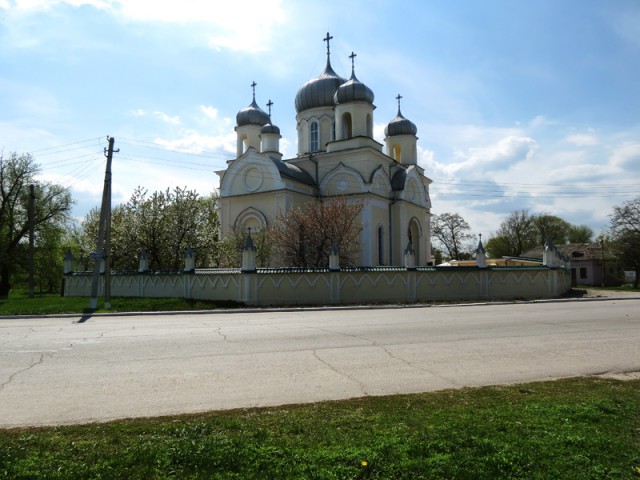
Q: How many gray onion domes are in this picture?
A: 5